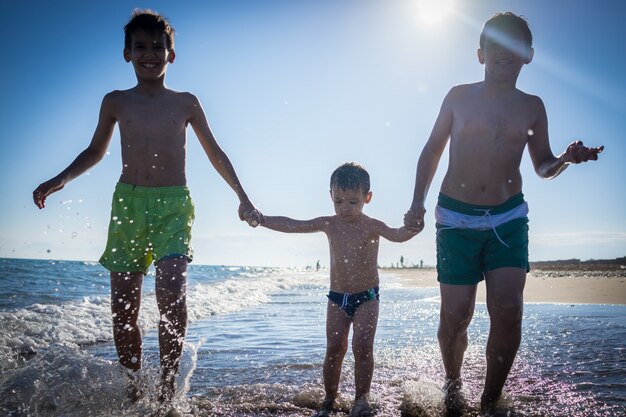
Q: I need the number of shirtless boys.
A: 3